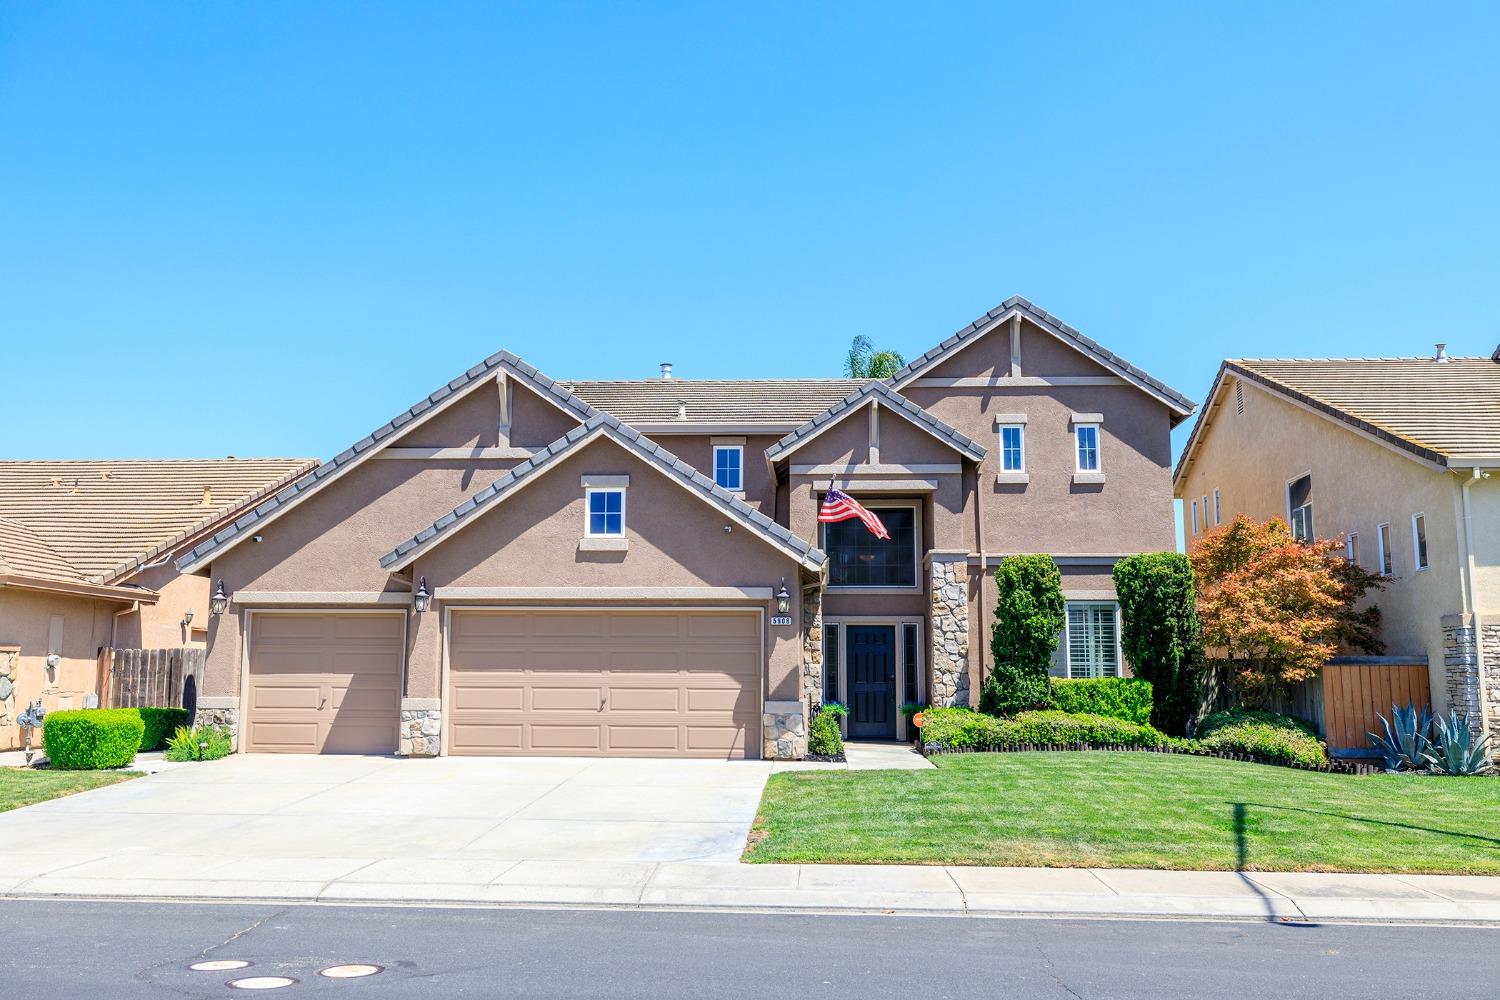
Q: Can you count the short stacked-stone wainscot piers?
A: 3